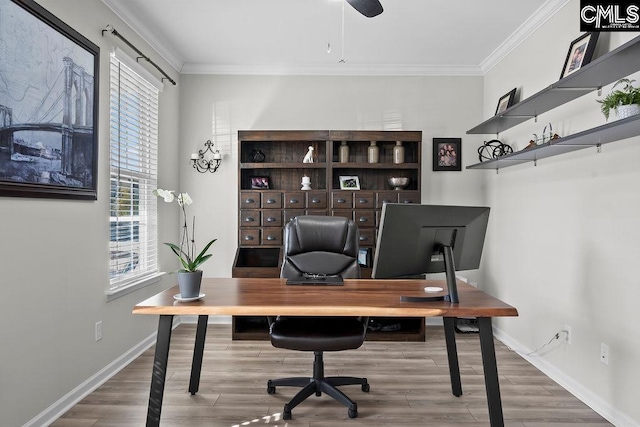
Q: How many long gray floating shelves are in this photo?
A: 2